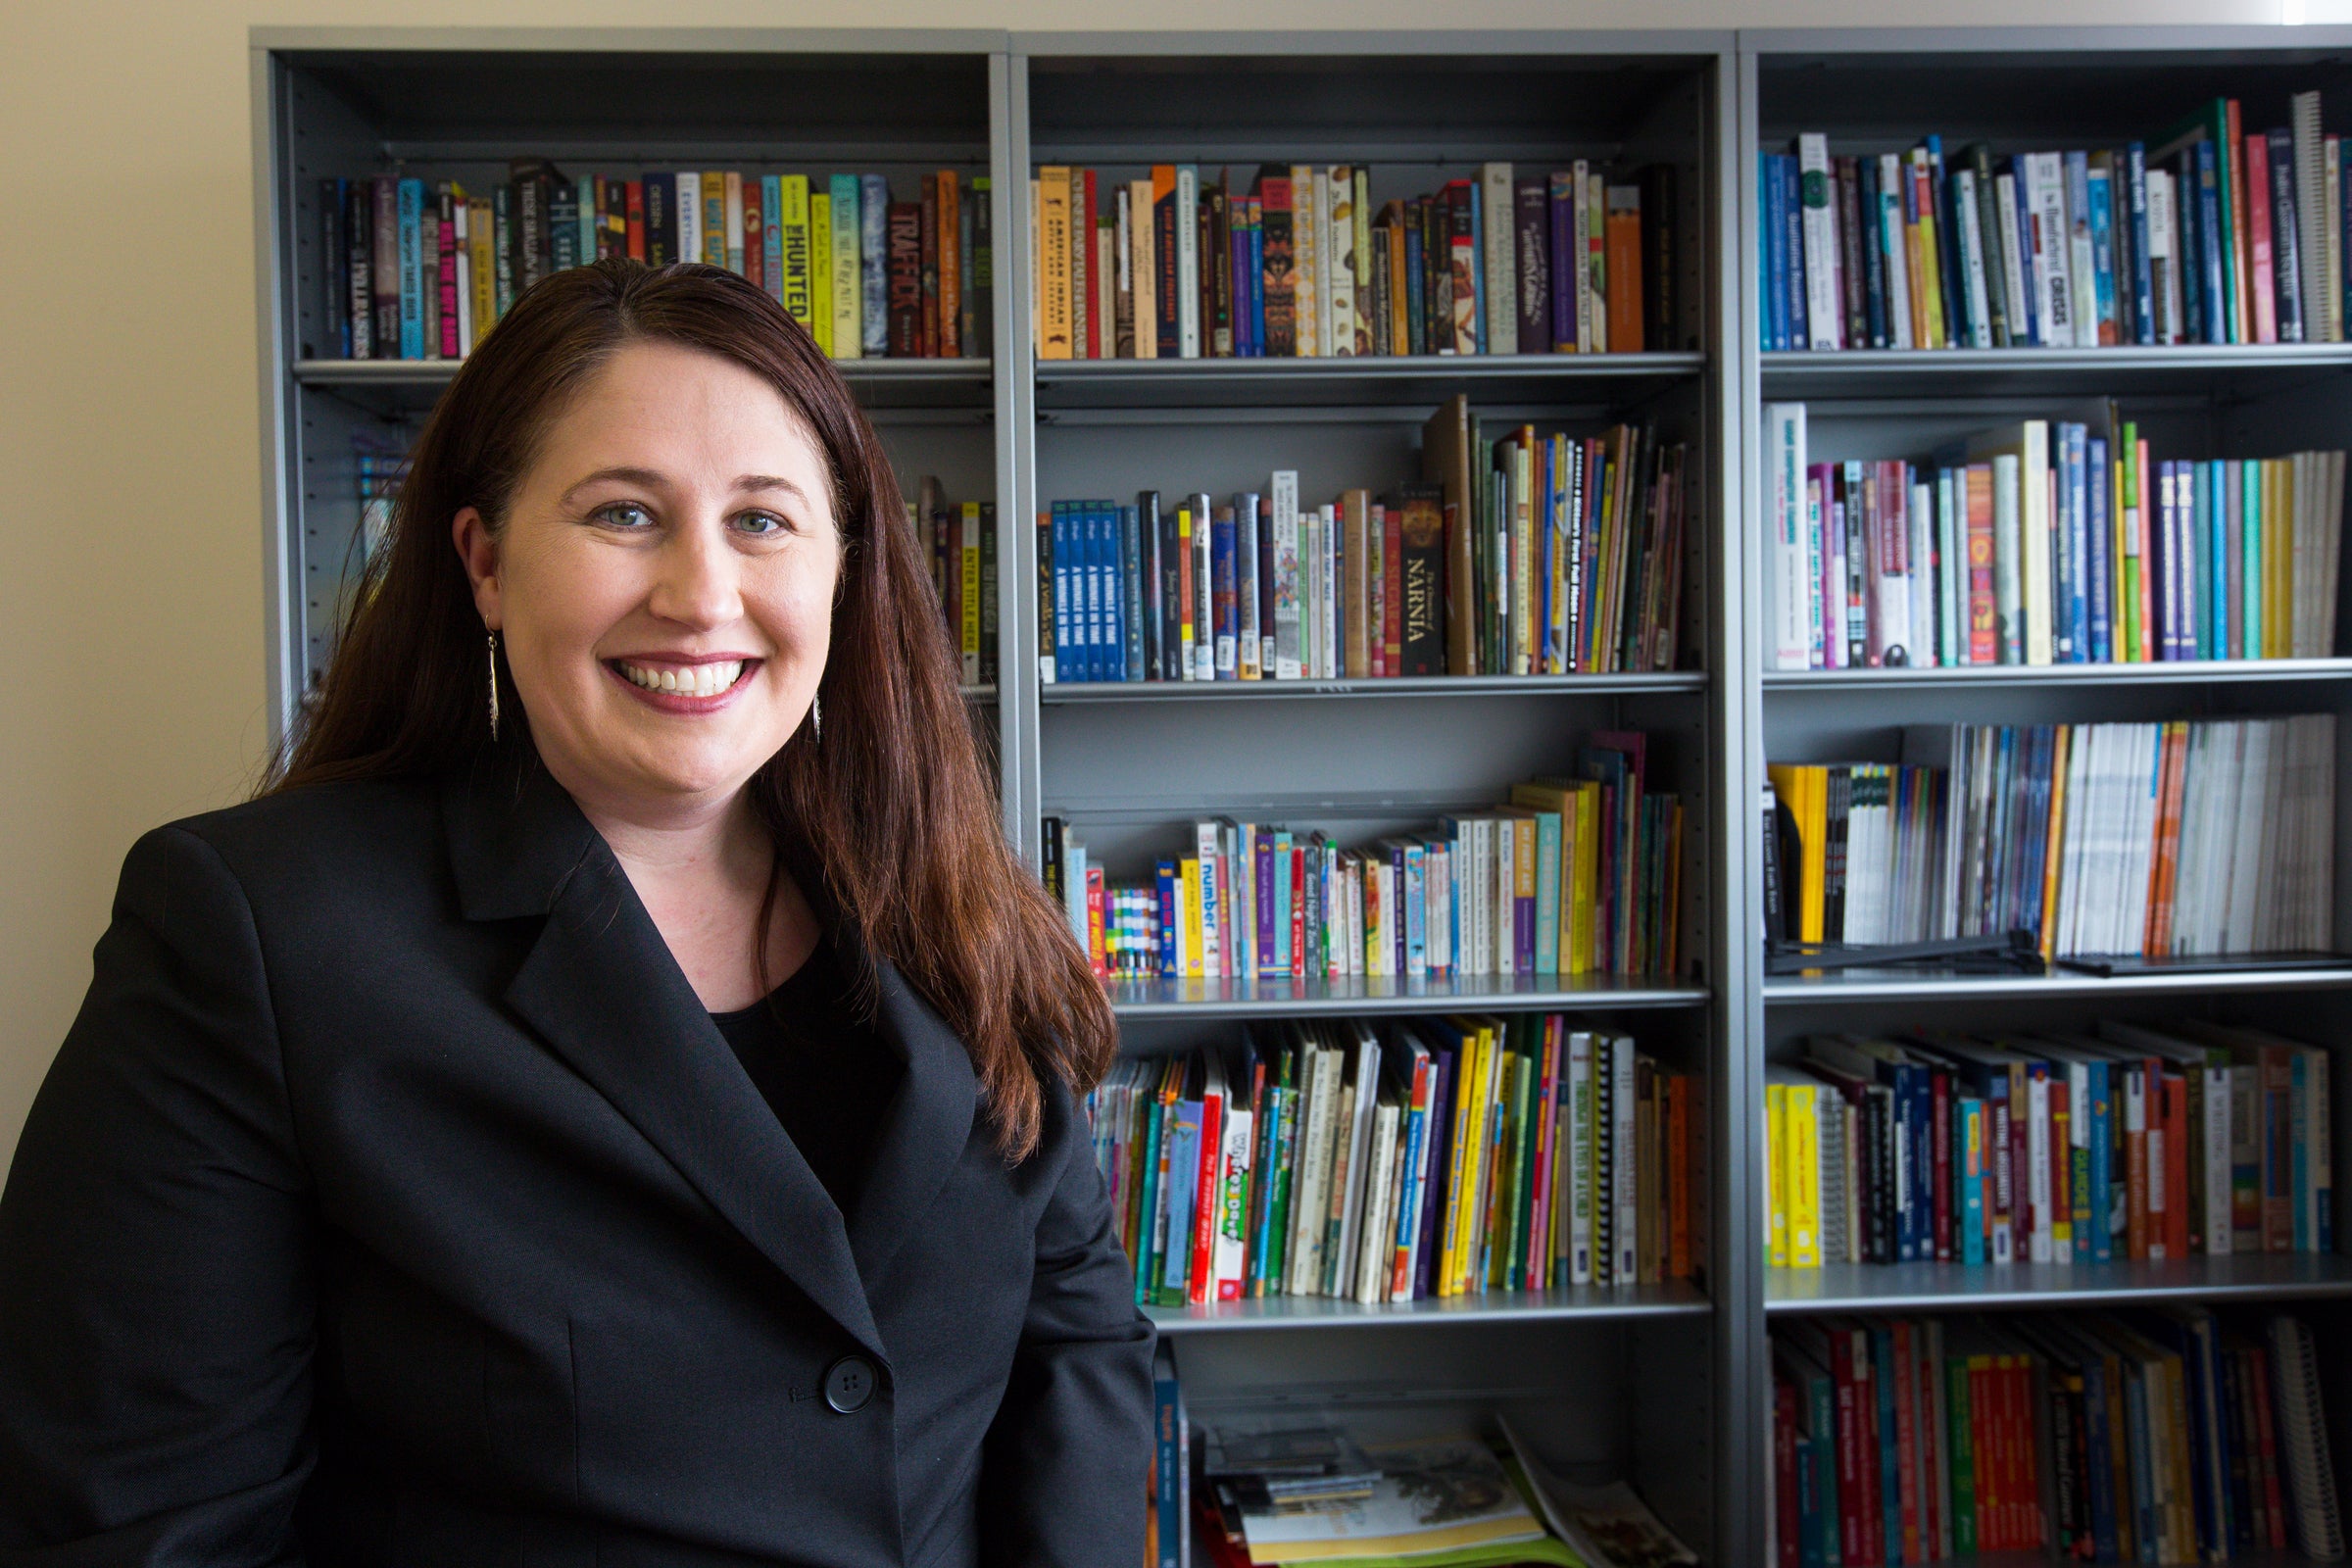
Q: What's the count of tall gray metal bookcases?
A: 3